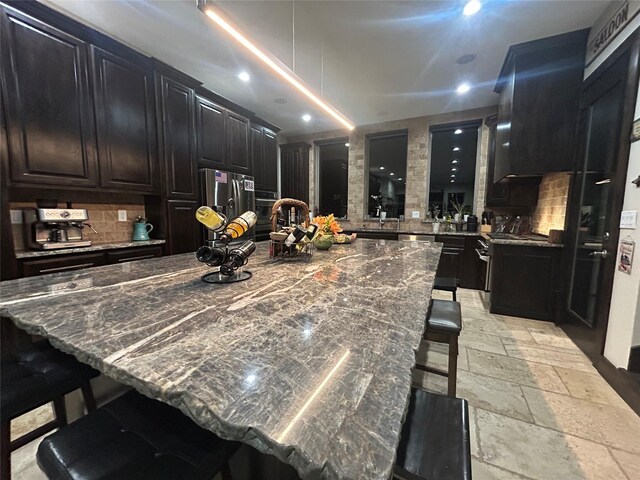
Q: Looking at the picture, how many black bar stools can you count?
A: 5